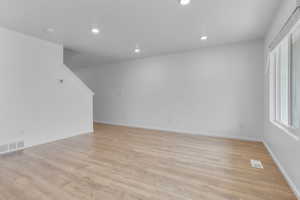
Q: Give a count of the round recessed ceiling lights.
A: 4